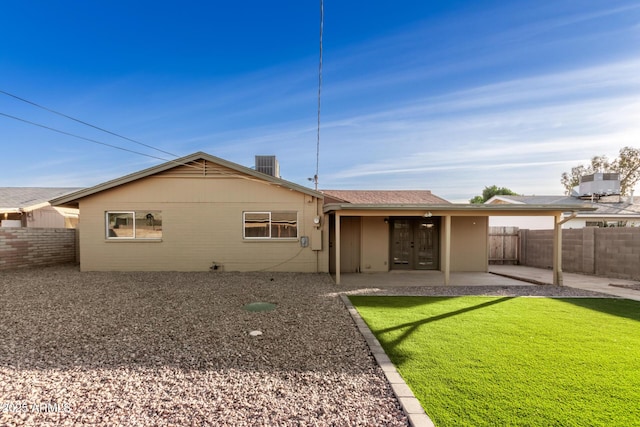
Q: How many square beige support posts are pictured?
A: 3